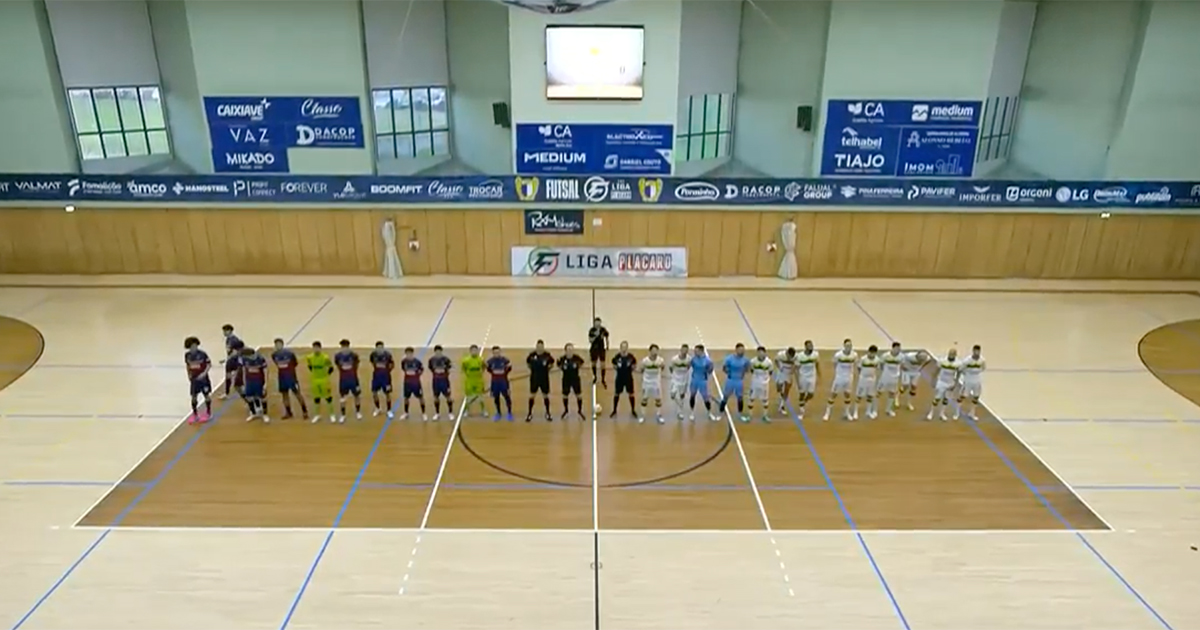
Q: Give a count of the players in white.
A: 11